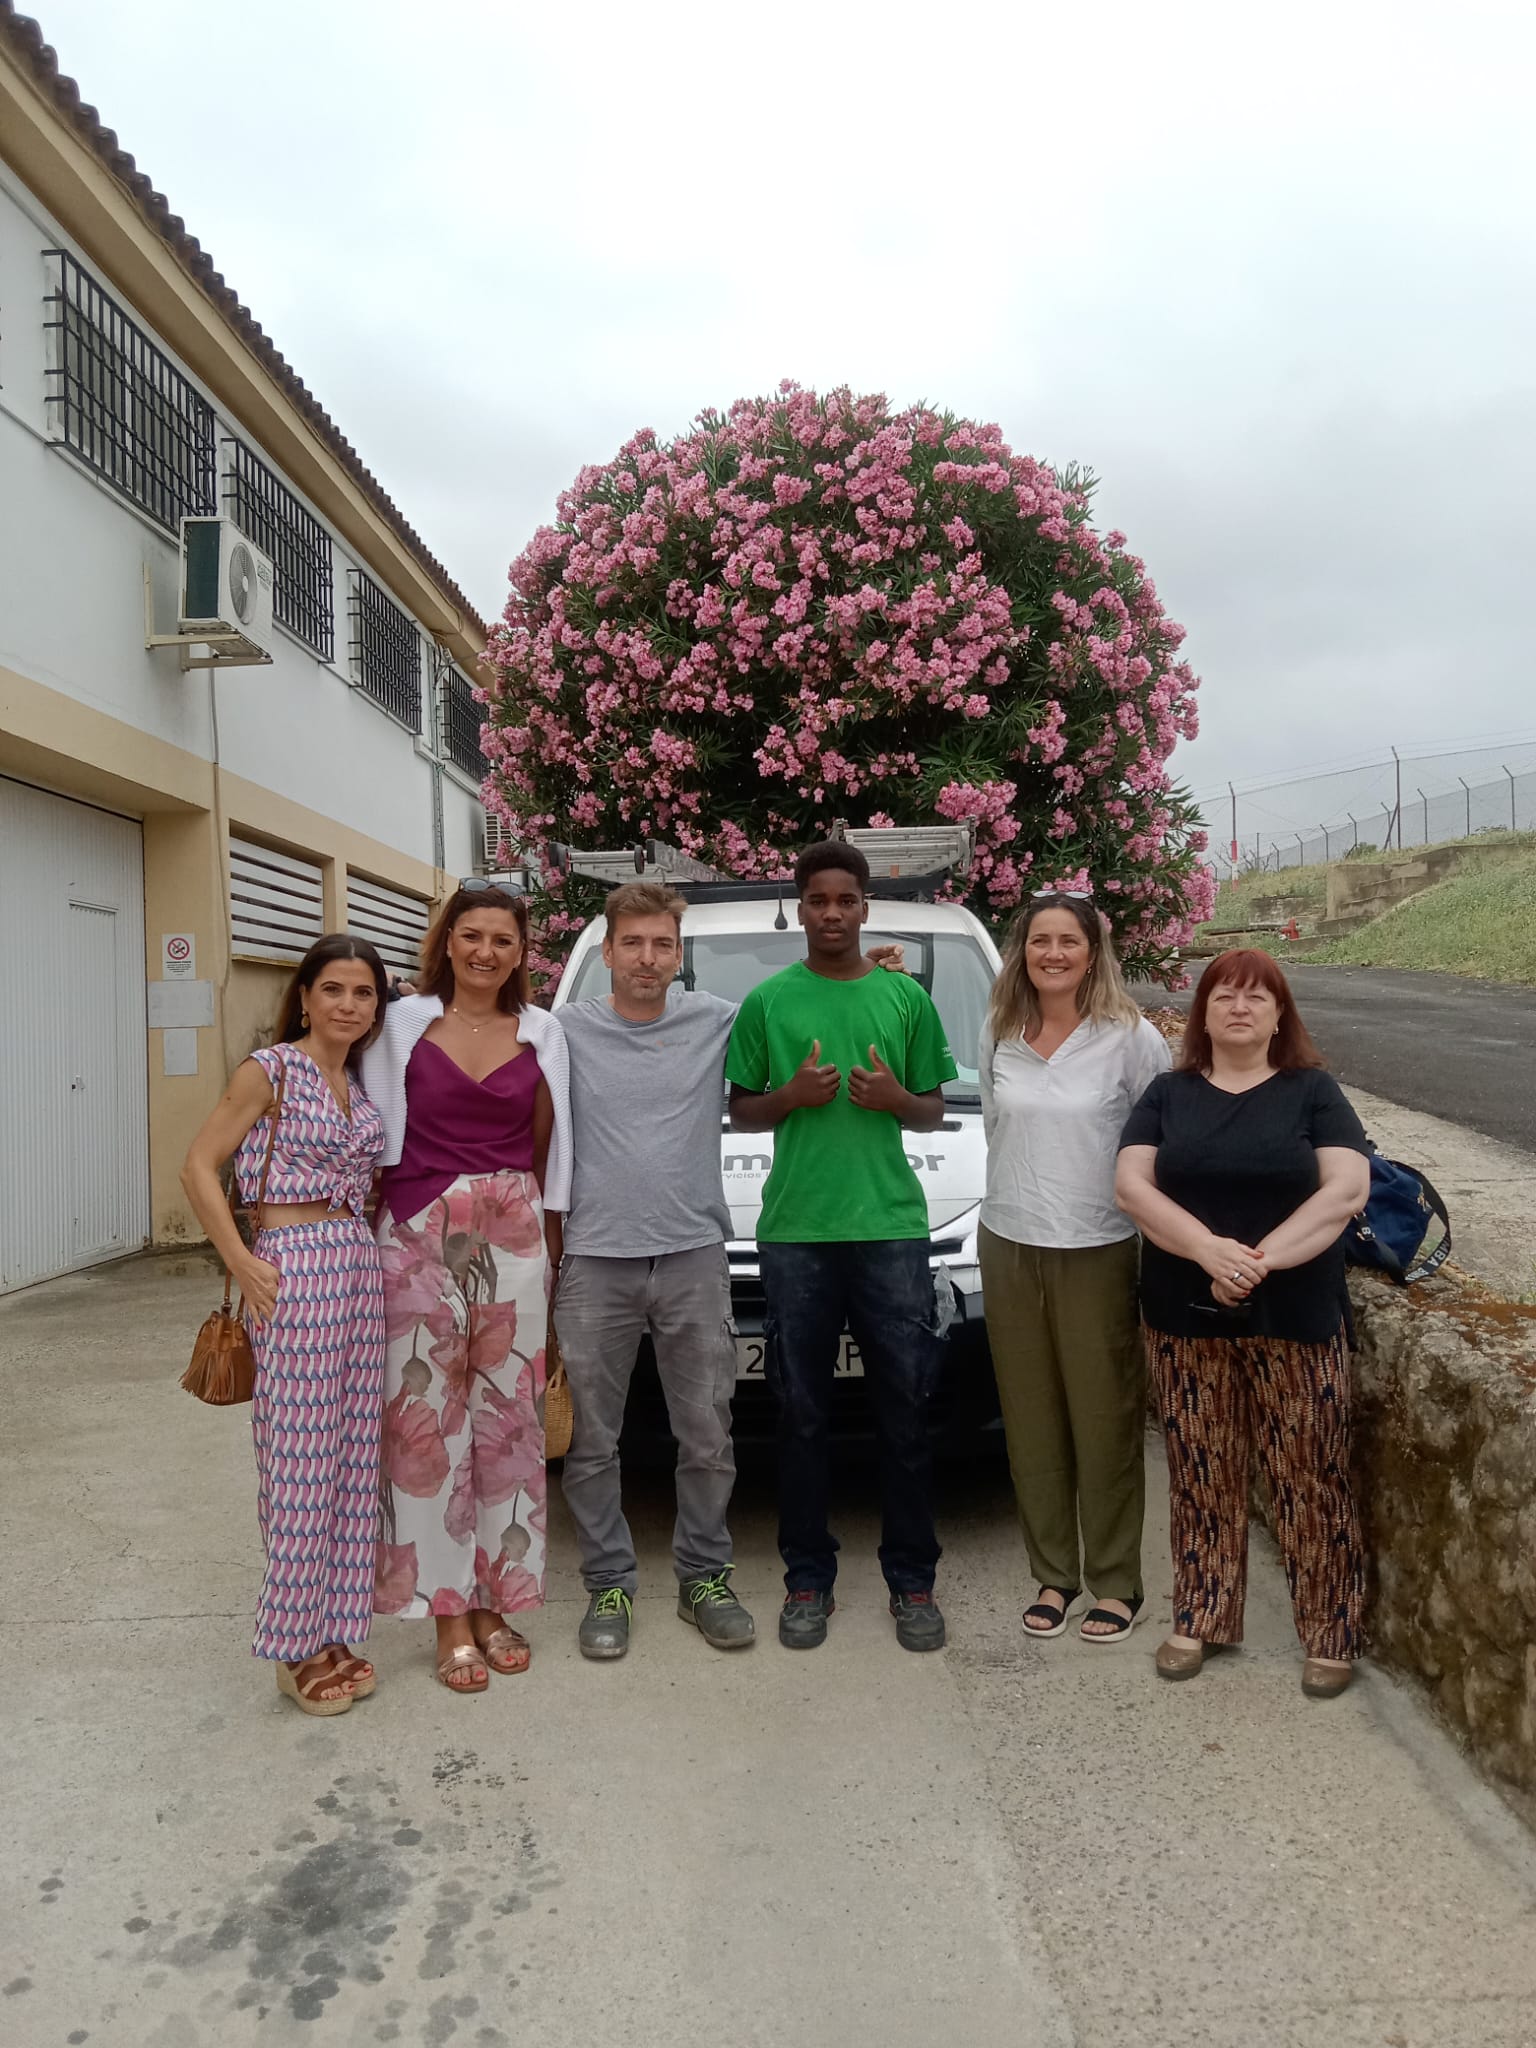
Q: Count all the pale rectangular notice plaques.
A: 3